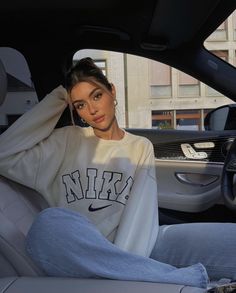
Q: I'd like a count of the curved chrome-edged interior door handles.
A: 1